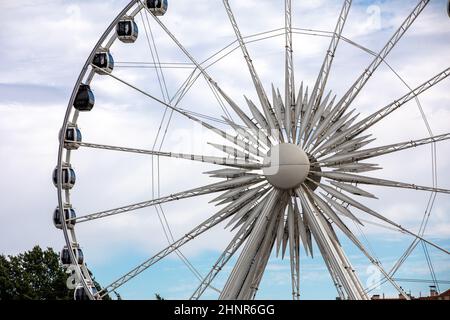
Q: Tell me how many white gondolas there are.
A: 8